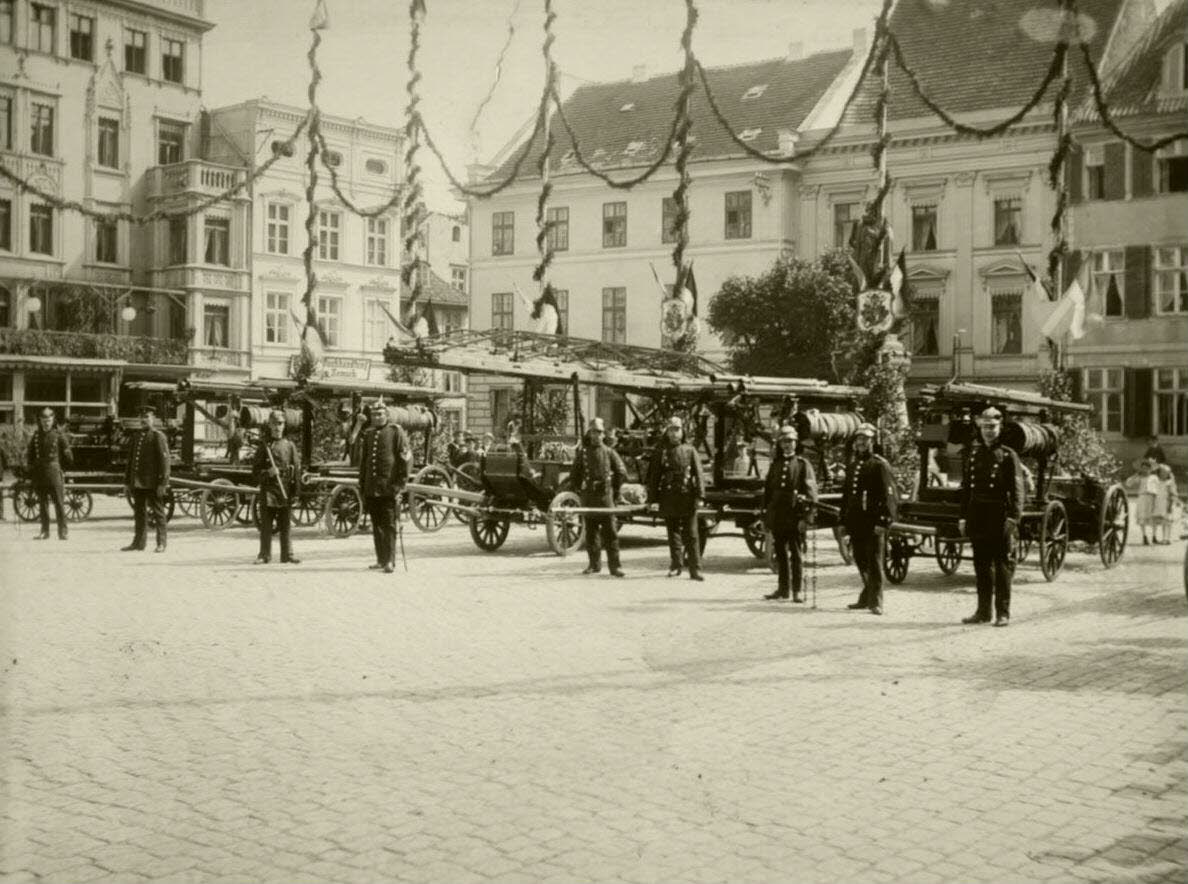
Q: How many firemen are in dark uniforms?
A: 9